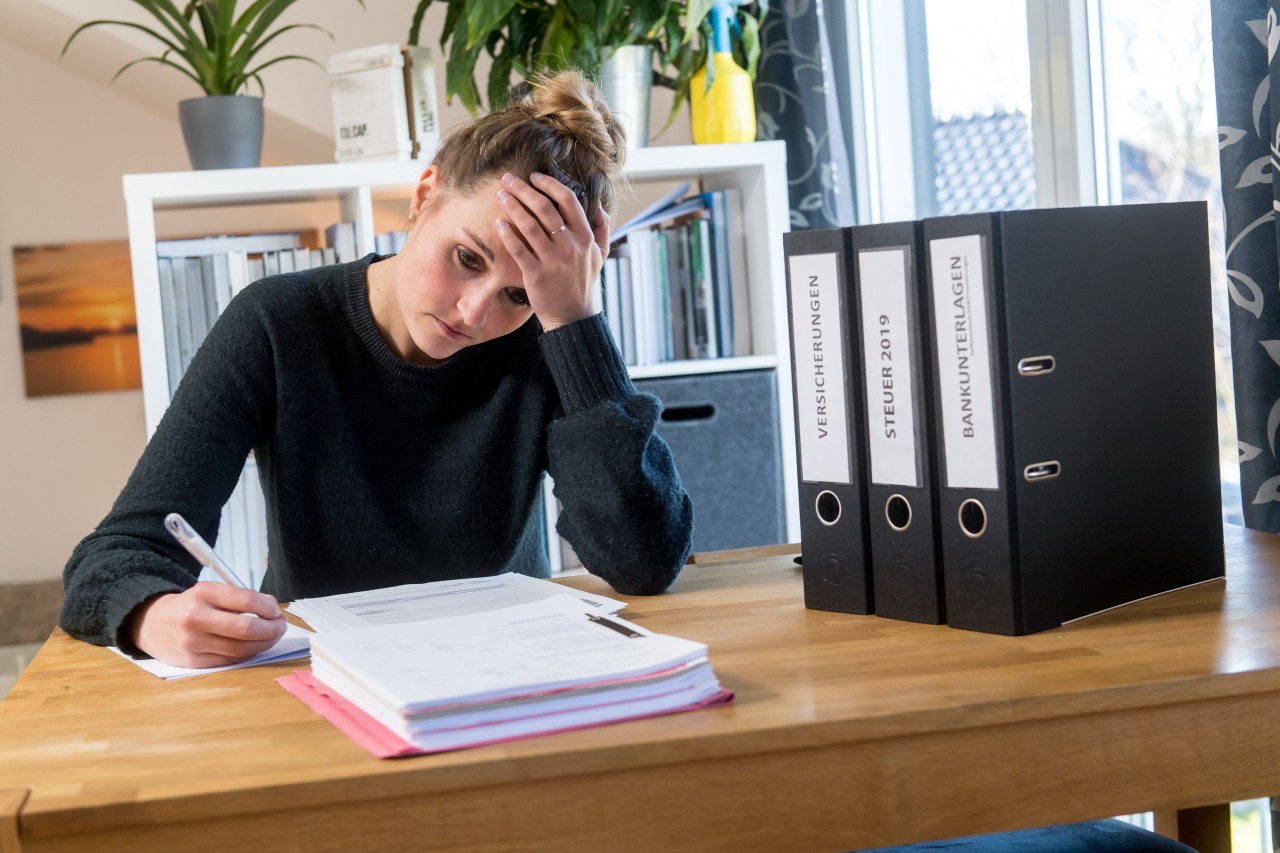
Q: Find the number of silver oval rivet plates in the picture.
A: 2